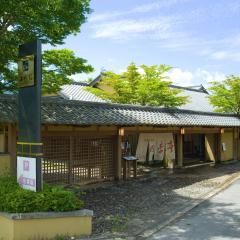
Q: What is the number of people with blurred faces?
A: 0